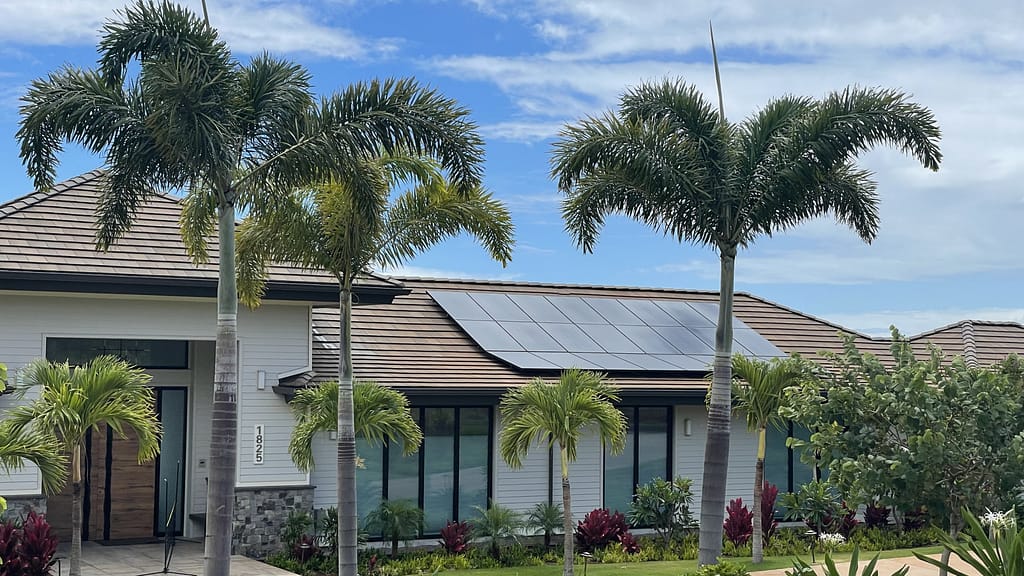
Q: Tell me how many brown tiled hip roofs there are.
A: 3